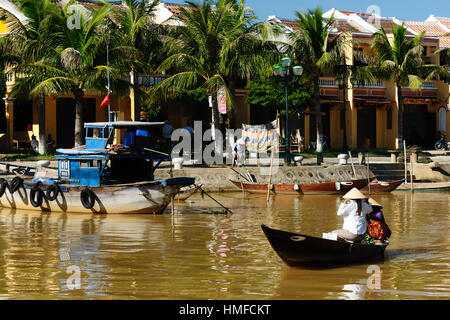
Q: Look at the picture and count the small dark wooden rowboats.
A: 1